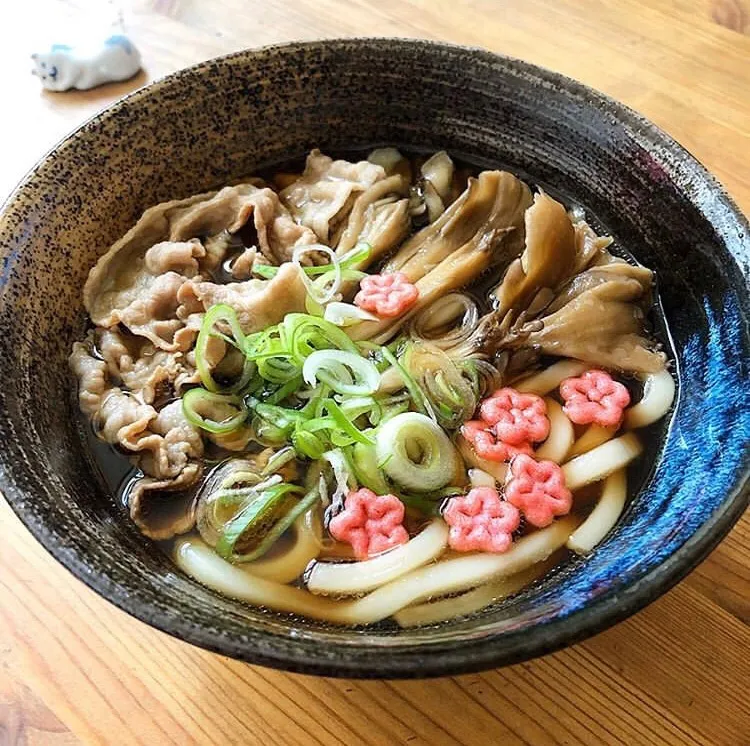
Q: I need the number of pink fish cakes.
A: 7